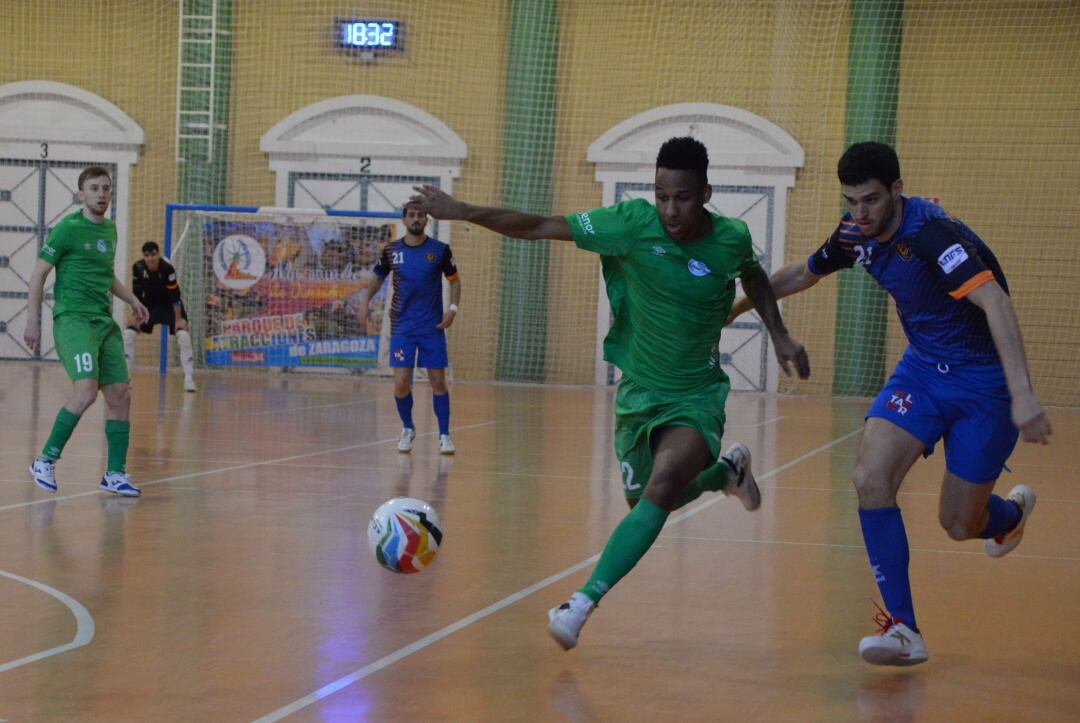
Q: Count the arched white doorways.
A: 3